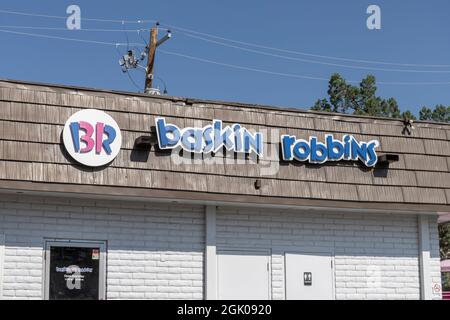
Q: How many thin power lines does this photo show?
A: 3